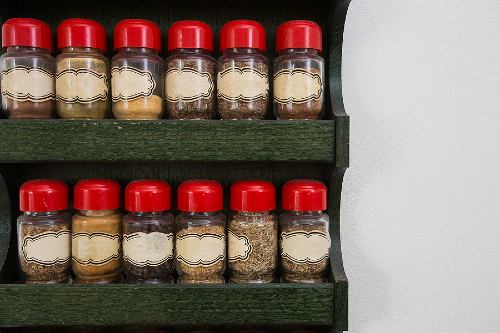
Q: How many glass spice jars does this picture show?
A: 12